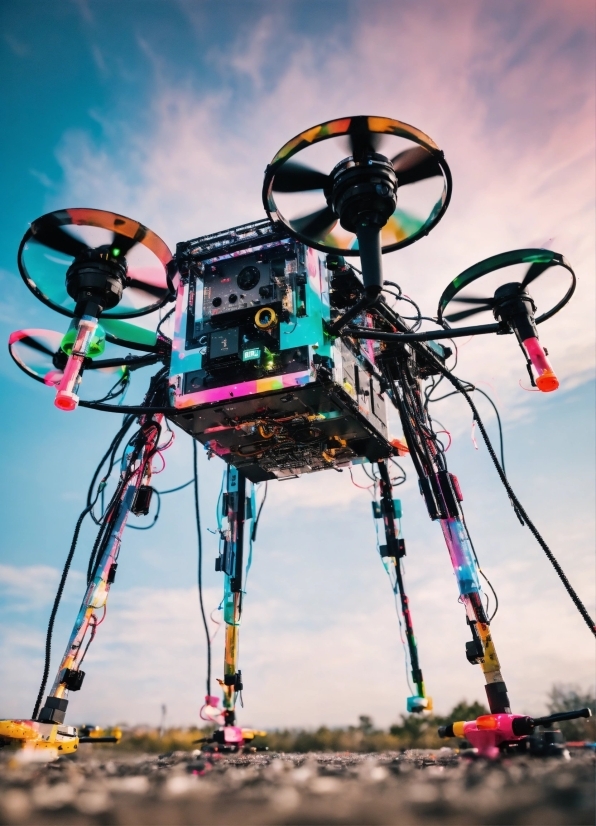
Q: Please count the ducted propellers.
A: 4